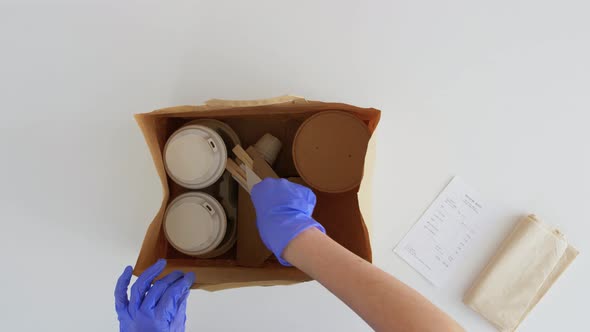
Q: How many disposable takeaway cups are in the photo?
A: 2